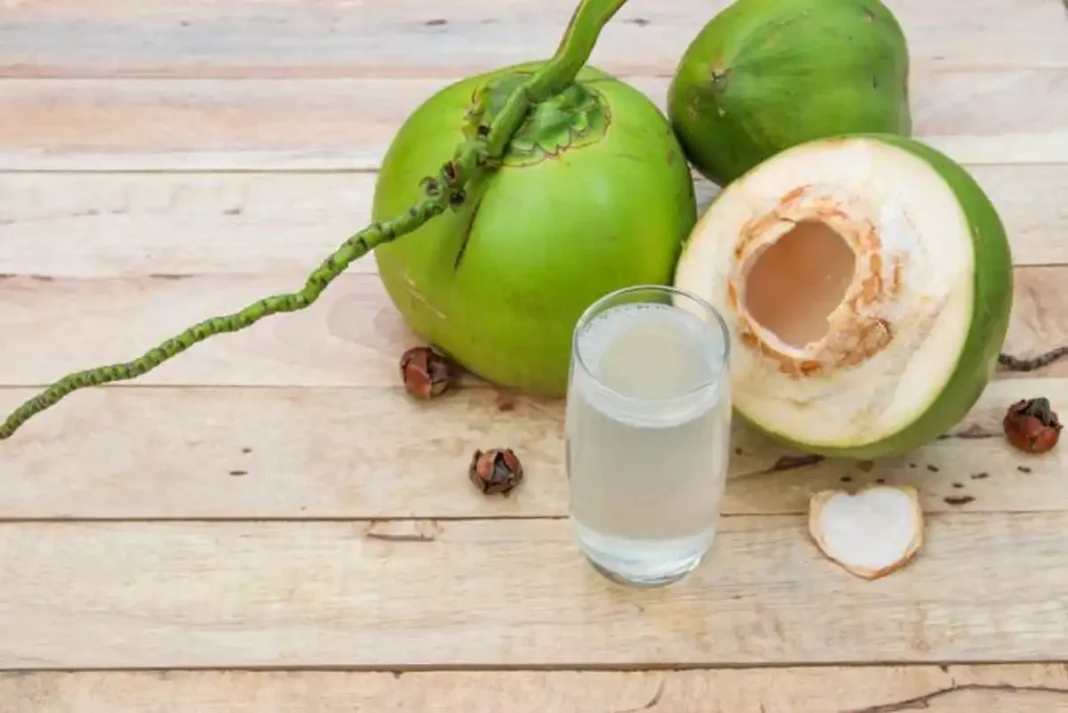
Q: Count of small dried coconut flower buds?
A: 3